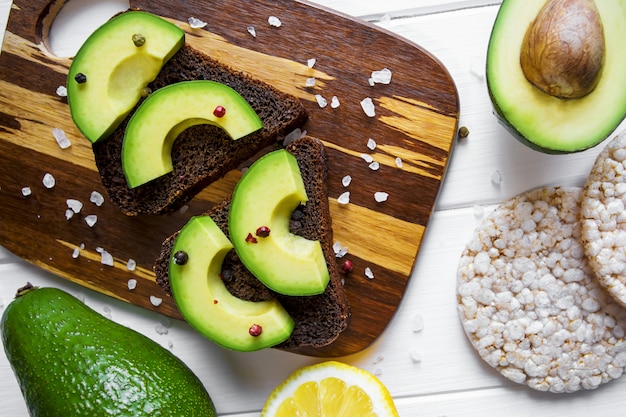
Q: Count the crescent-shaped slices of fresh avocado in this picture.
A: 4